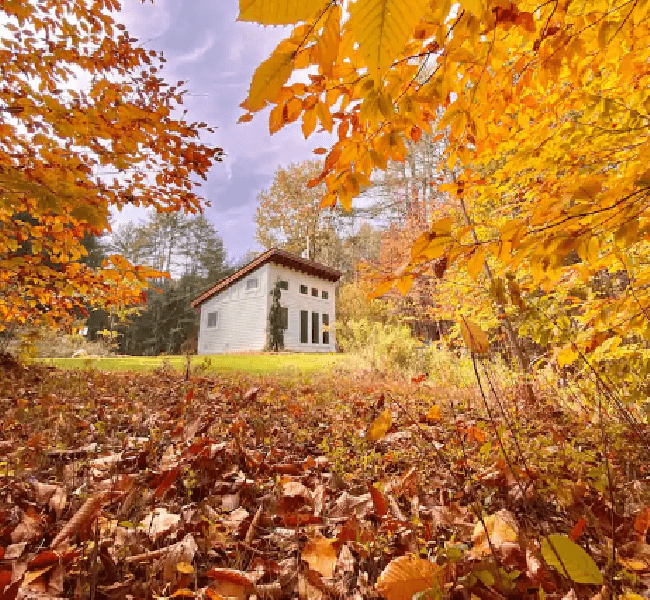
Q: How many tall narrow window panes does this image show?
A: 3